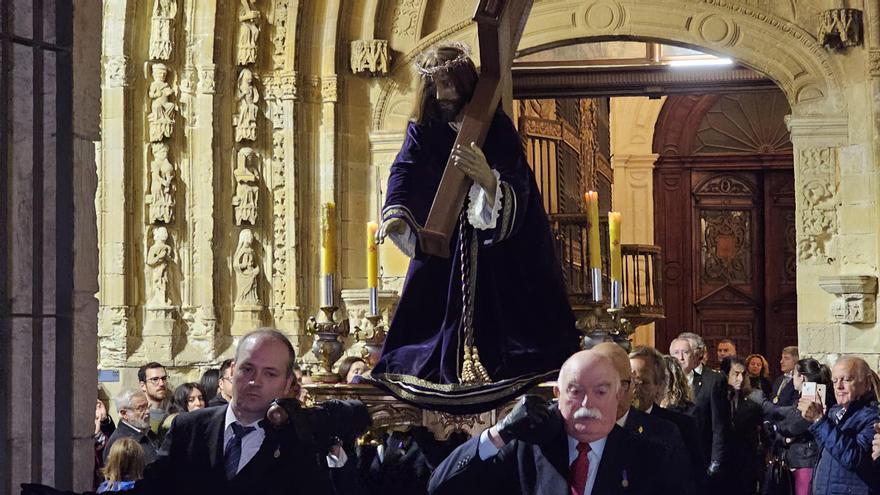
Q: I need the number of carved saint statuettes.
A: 8